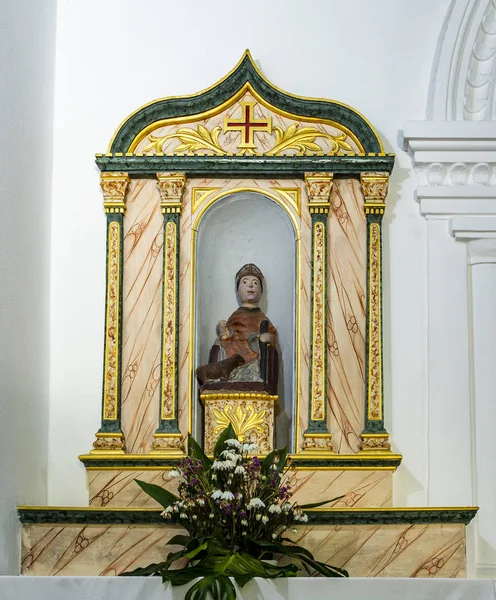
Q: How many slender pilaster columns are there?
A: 4